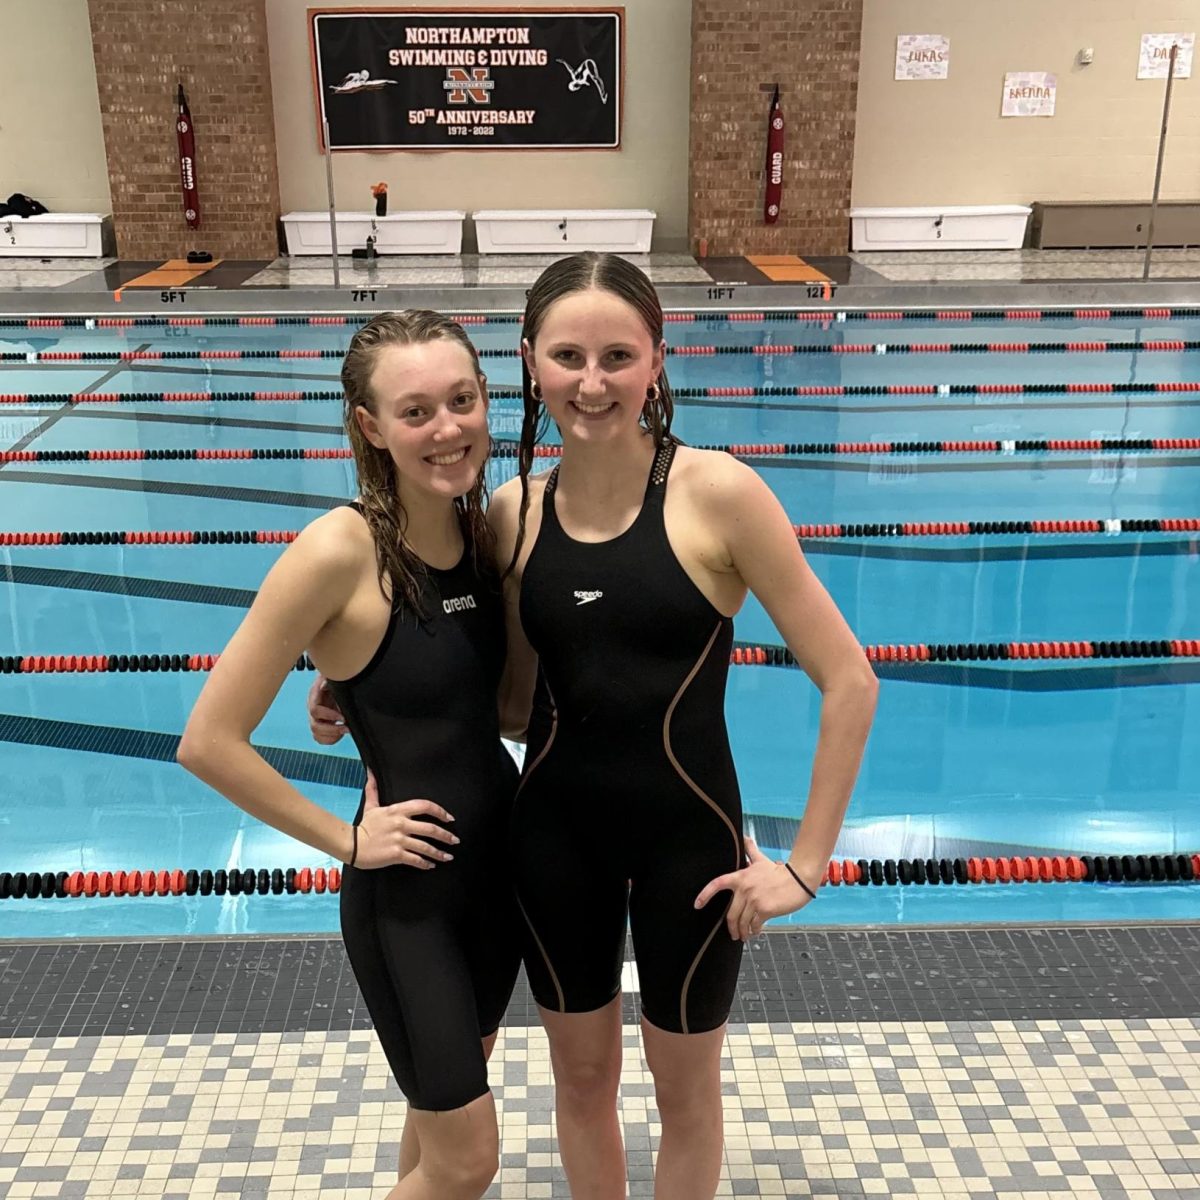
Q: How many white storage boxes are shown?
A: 4